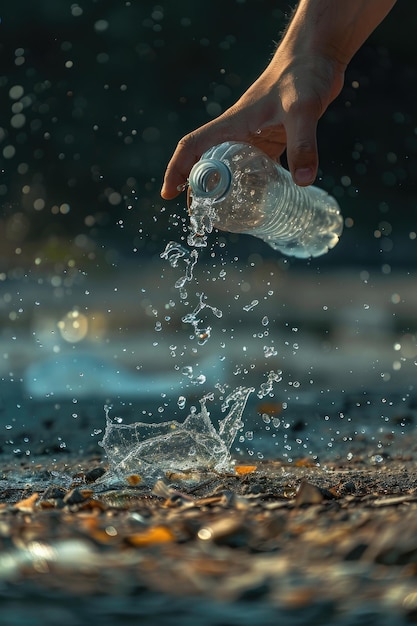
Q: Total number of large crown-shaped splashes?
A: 1